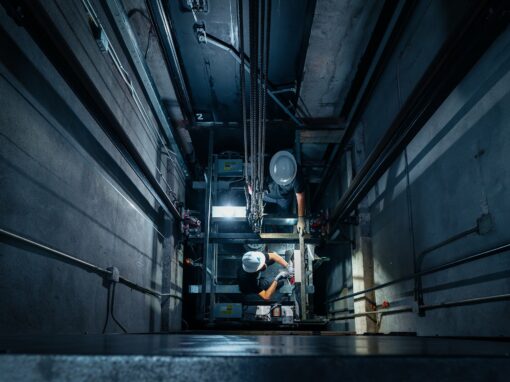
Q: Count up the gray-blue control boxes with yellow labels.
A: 2